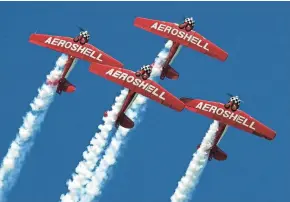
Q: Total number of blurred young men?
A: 0